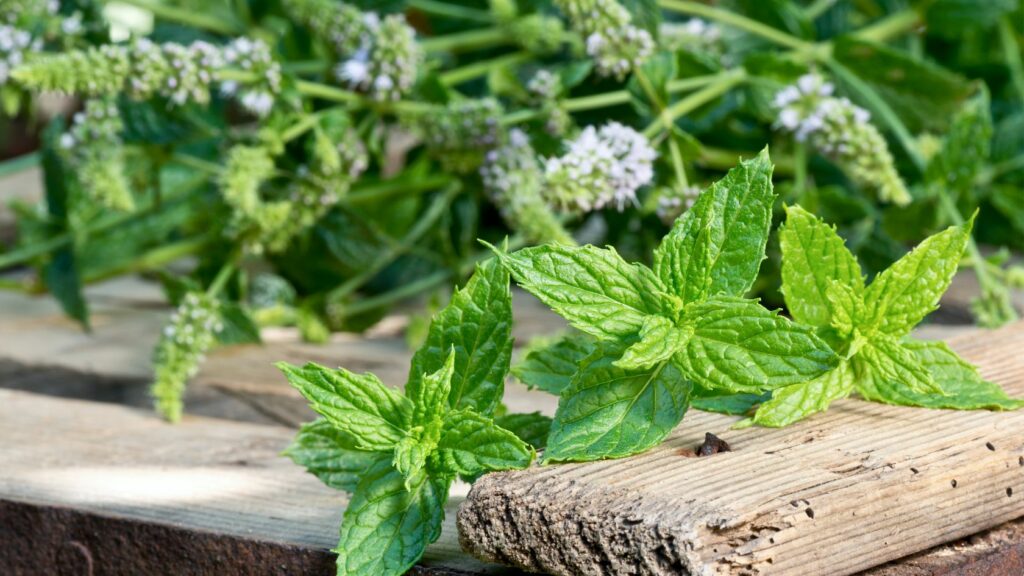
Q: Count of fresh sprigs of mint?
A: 3